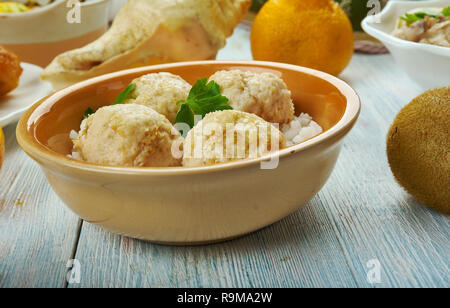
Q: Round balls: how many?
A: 4